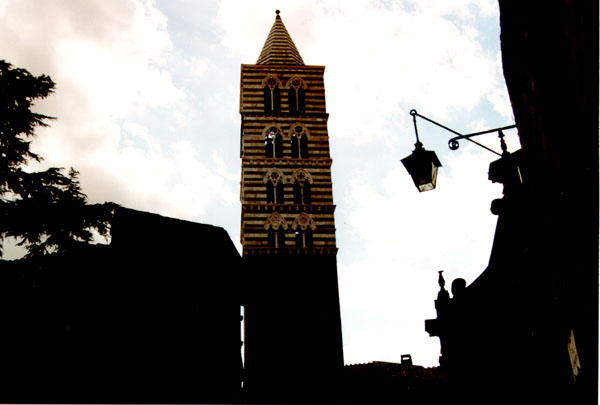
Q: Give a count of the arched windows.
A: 8